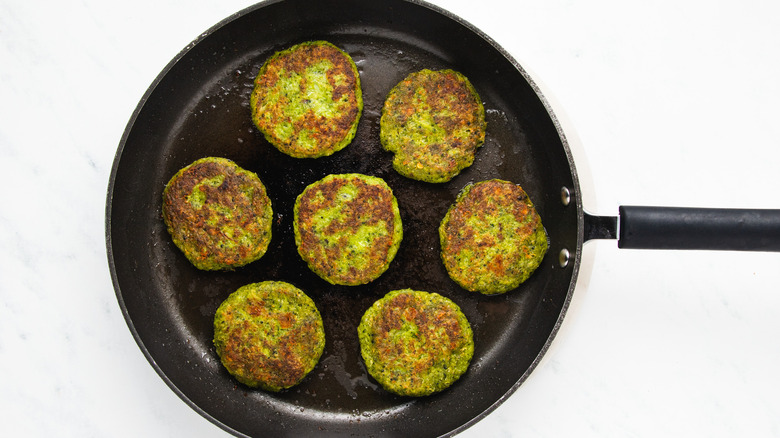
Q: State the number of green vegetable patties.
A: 7